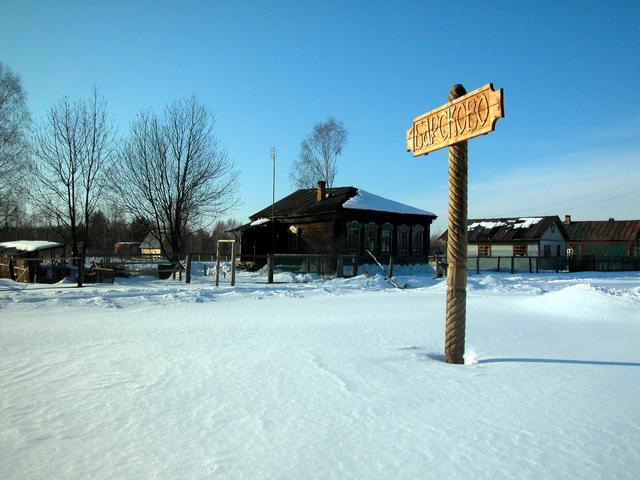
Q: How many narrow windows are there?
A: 5